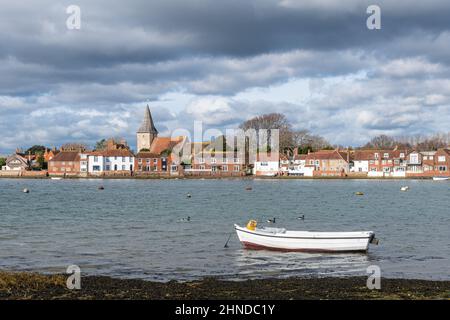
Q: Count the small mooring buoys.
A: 6